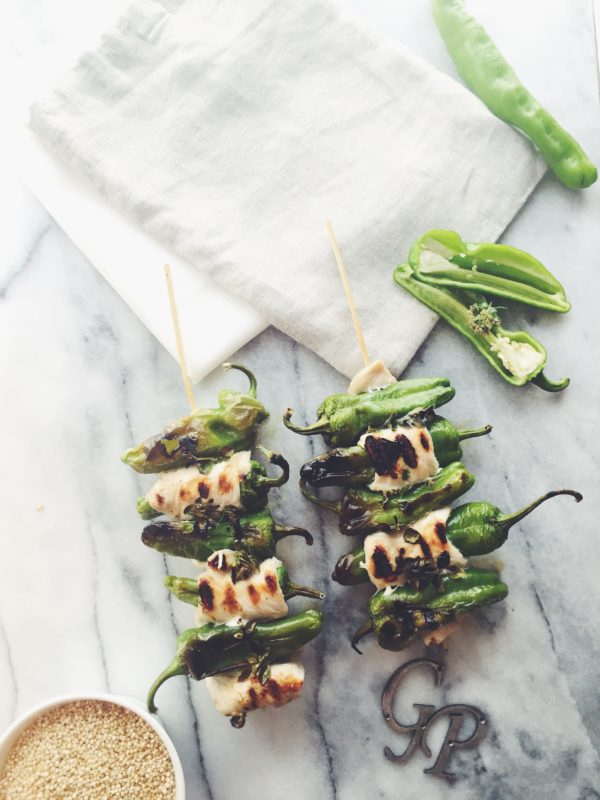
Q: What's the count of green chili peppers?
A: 12